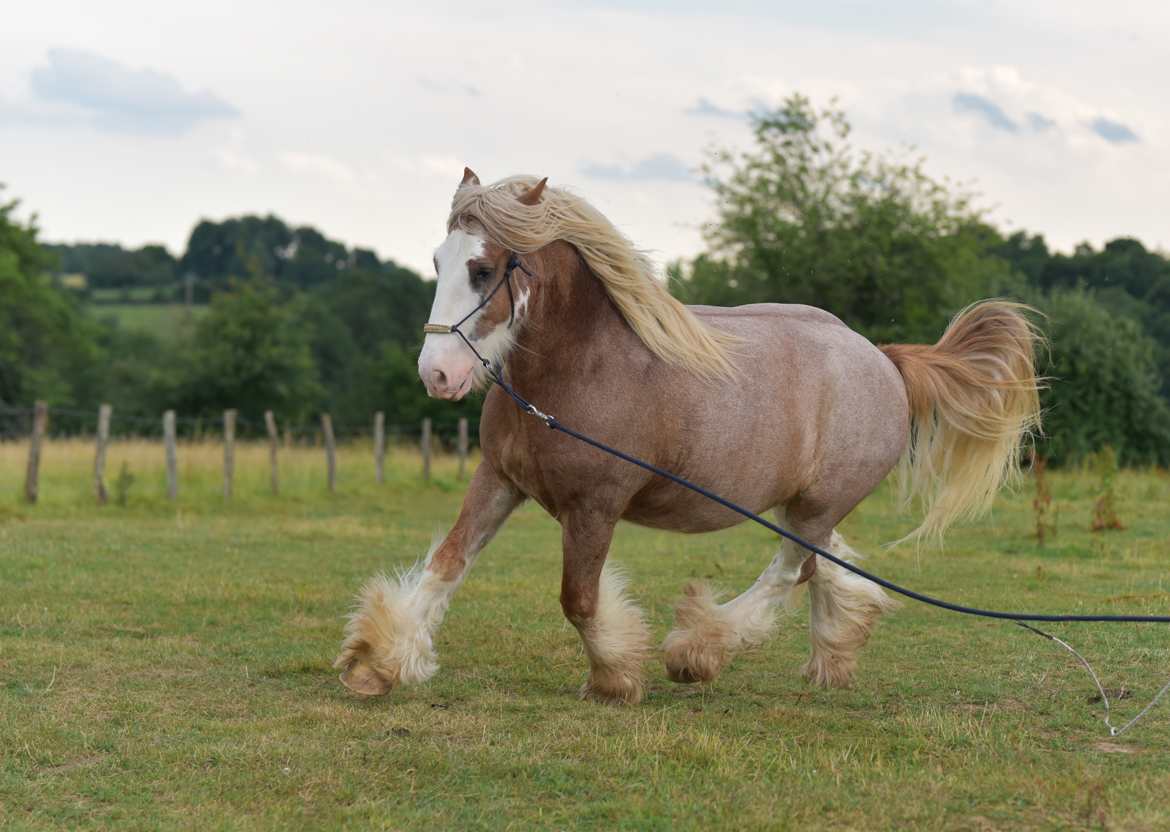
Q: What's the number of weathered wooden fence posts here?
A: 9